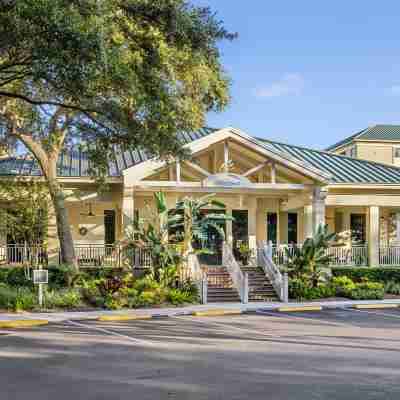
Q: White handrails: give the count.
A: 3